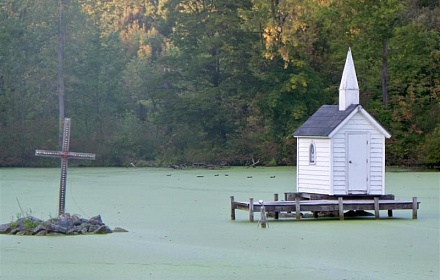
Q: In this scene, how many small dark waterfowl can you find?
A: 6